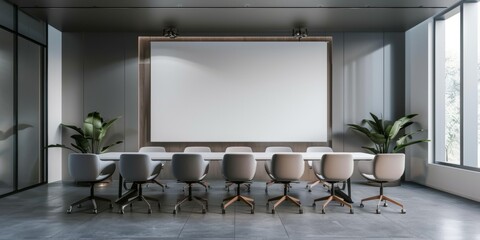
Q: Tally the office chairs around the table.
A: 12